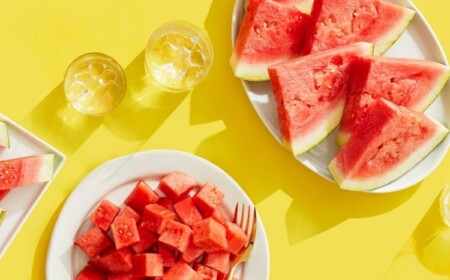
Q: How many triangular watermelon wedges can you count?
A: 5